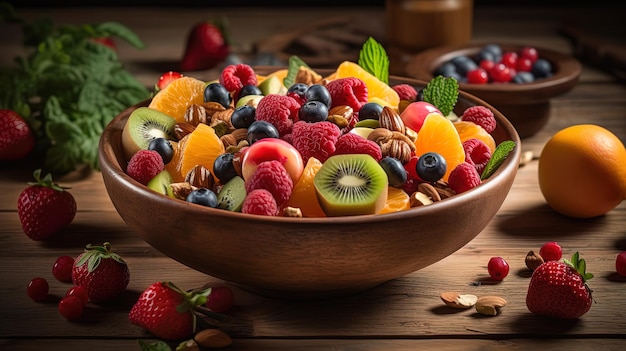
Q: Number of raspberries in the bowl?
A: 12